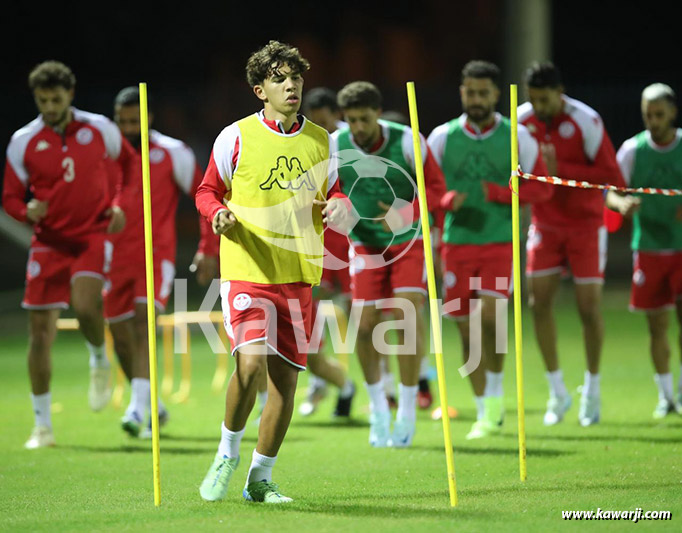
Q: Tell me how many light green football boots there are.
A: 4